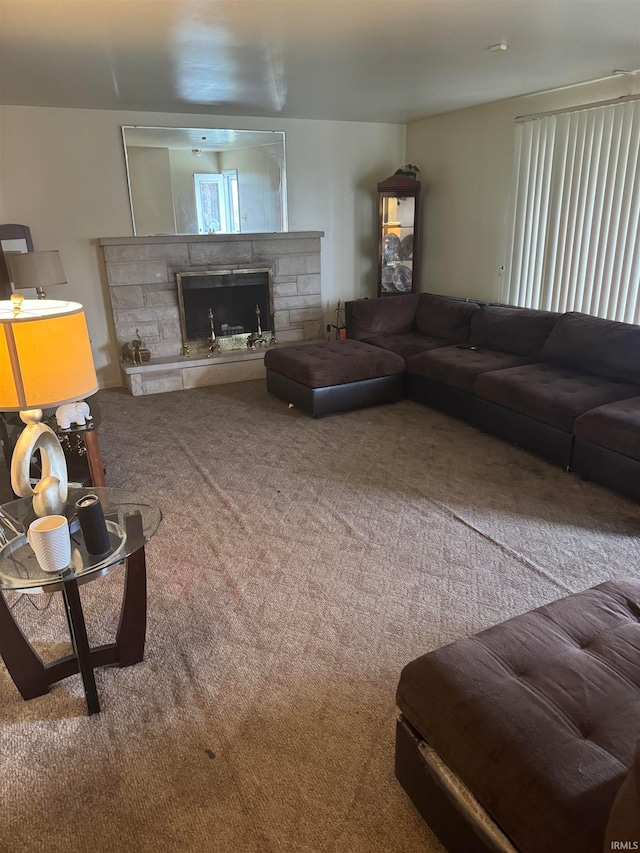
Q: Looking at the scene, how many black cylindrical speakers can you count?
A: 1